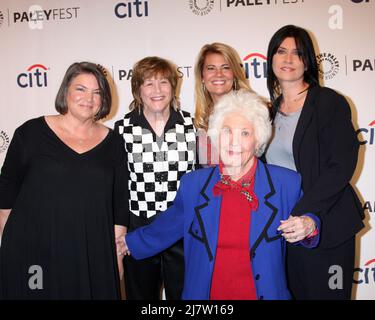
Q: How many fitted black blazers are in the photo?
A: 1